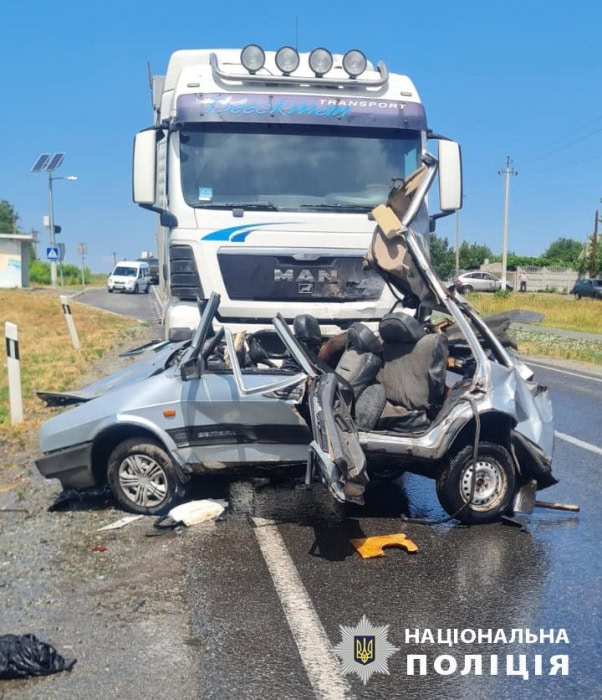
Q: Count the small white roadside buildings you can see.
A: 1